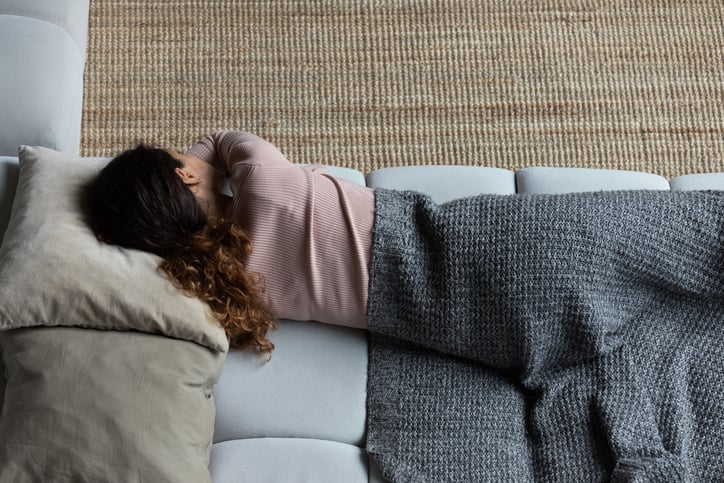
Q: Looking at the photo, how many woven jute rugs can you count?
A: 1